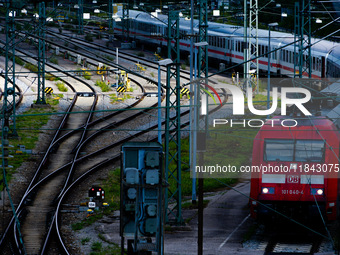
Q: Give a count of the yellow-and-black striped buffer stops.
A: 3